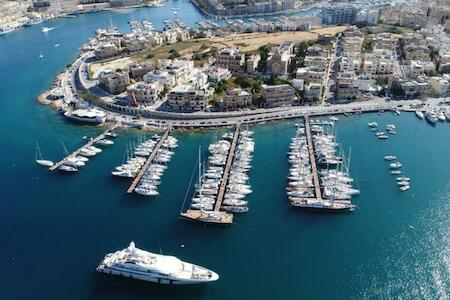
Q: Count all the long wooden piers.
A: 4